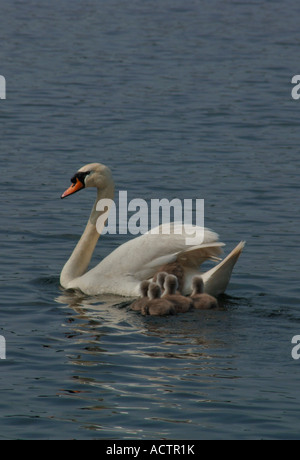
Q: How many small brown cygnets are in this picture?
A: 5